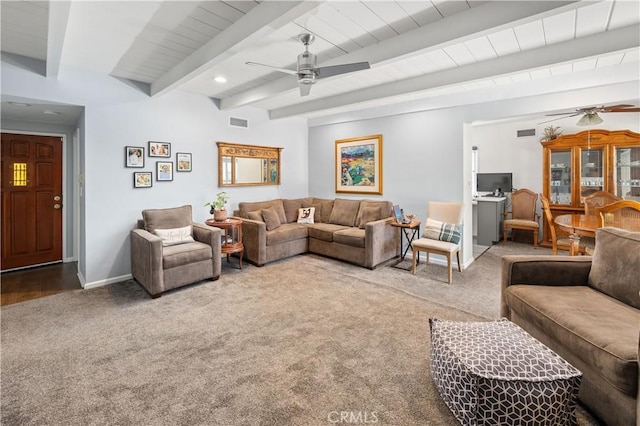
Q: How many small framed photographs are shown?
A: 5